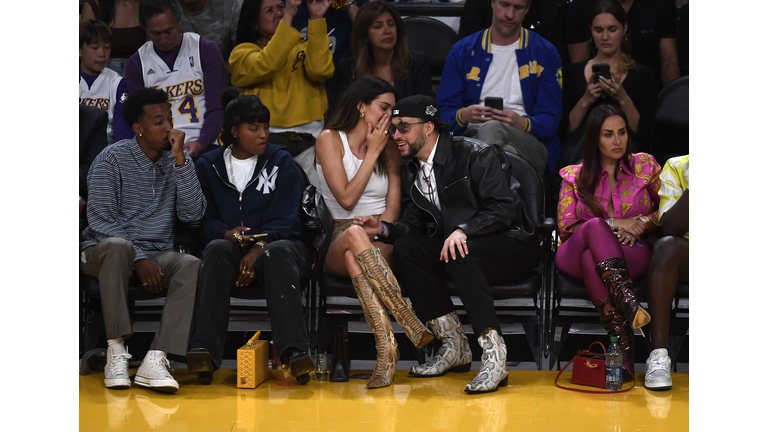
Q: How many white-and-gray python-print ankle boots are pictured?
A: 2